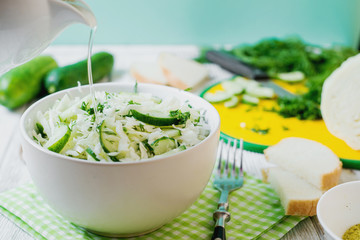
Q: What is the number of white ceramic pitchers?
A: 1